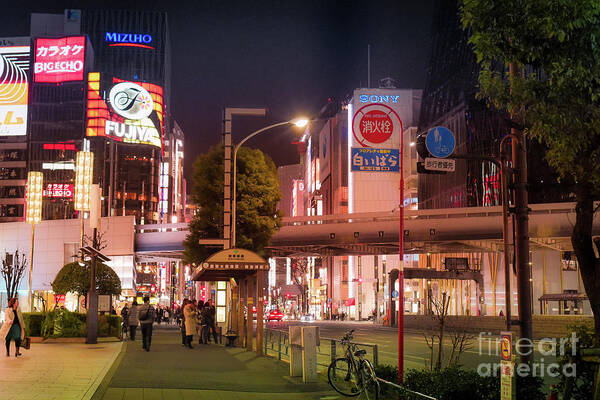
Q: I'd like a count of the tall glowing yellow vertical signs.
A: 2